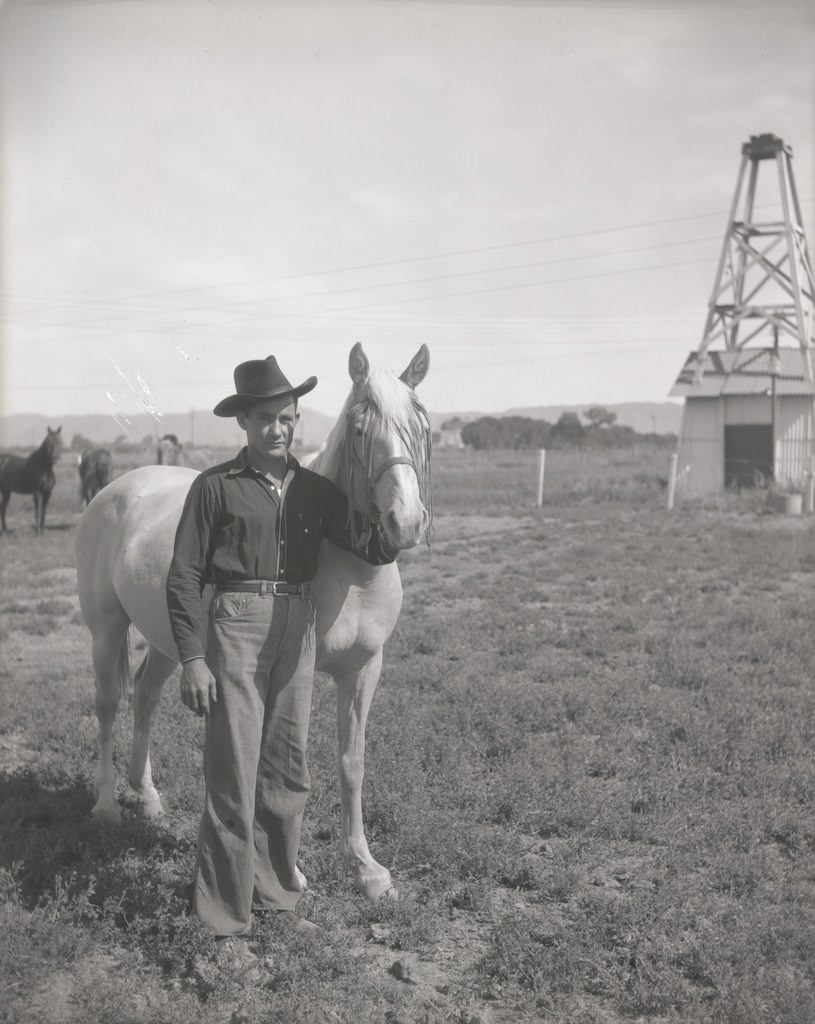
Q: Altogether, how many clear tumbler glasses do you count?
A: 0